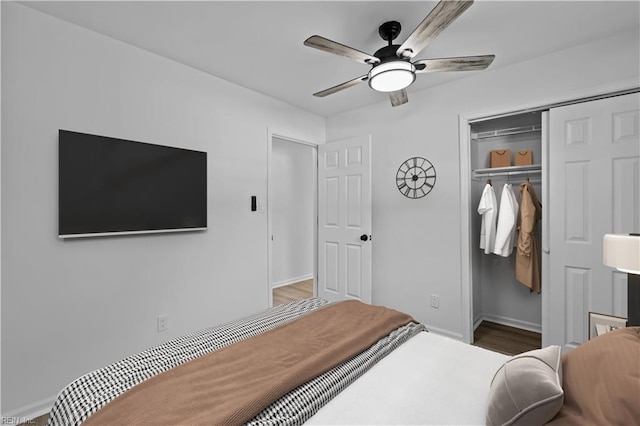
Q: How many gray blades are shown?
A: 5